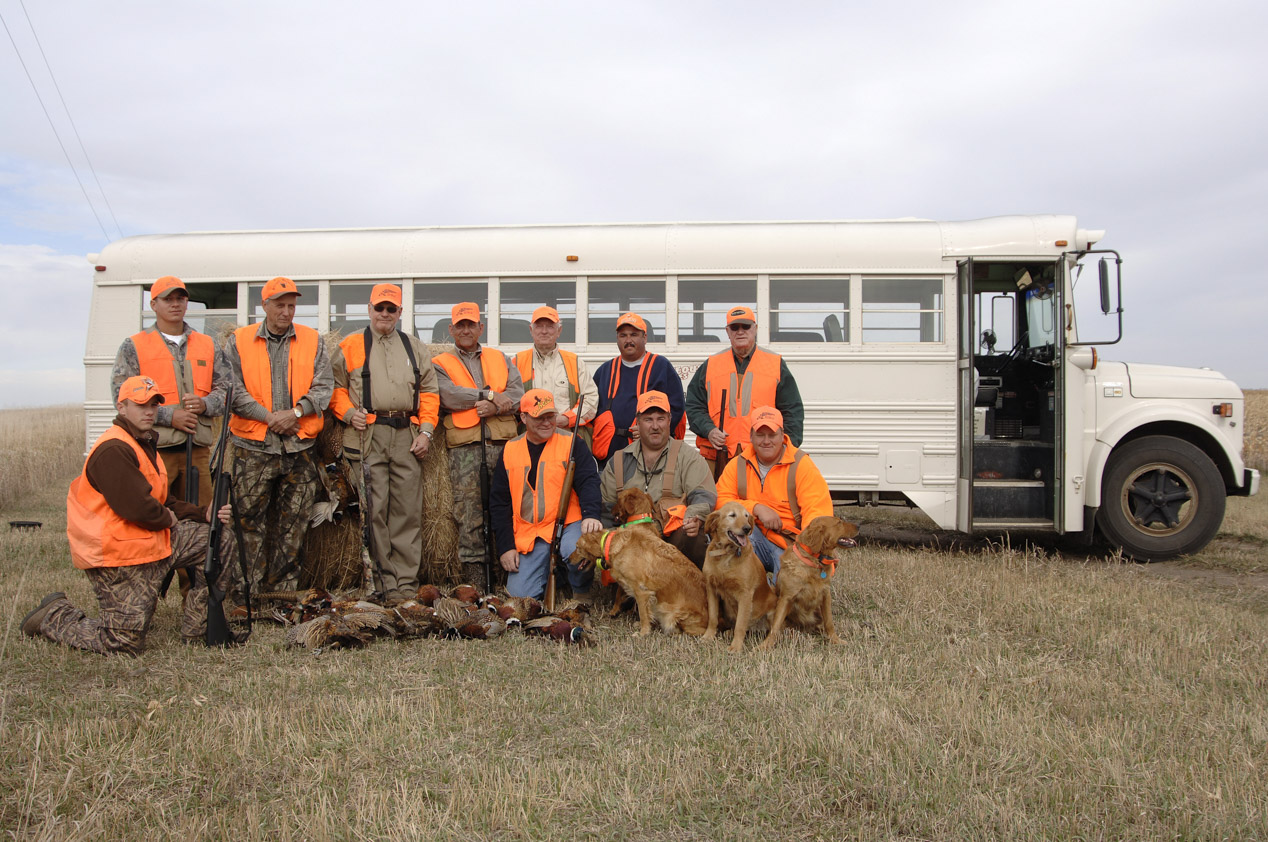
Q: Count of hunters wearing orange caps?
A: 11